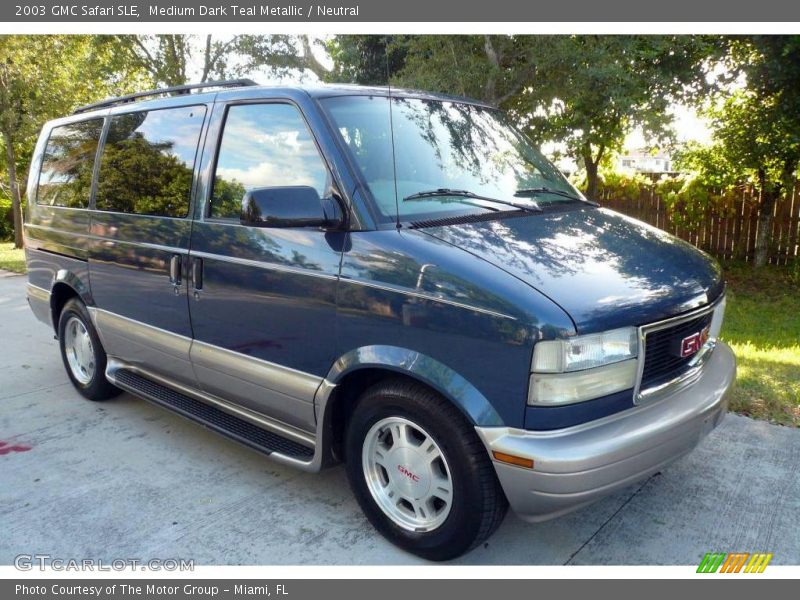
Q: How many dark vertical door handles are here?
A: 2